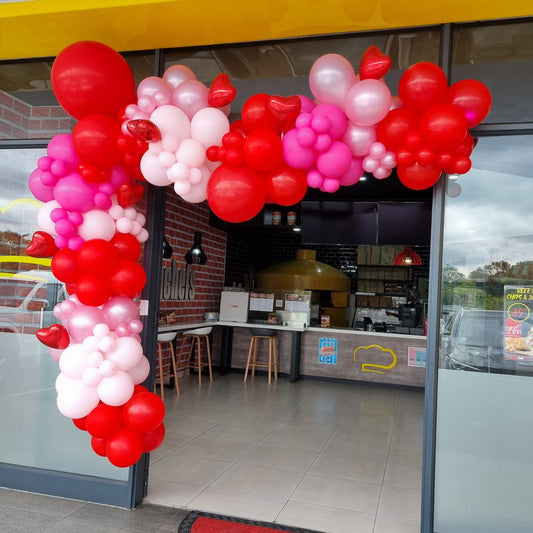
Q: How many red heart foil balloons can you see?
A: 7